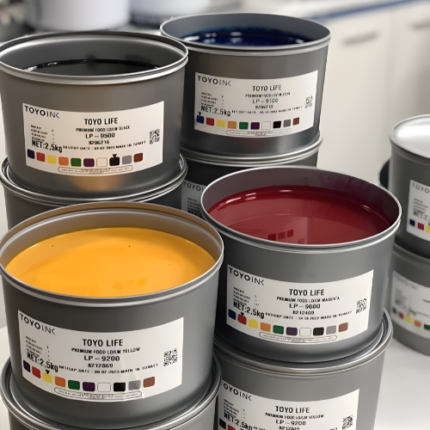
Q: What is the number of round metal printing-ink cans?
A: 10